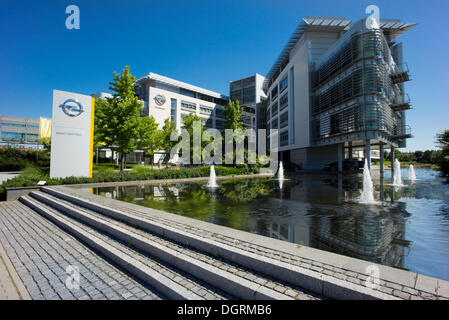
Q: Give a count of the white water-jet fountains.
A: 5